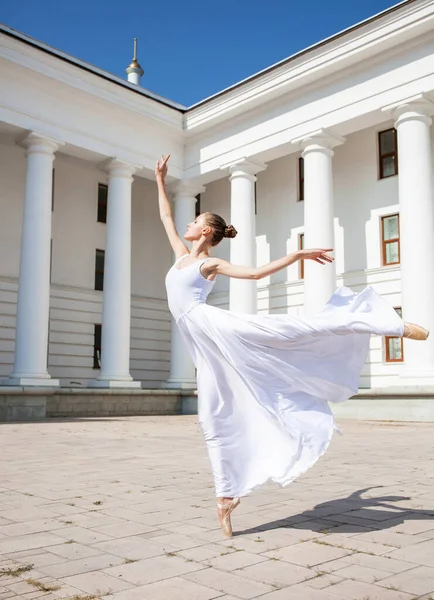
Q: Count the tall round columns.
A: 6